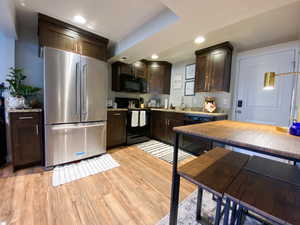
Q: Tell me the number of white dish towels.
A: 2